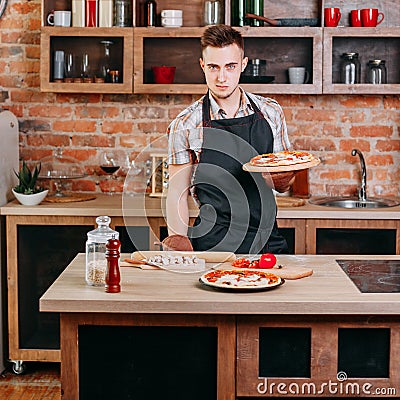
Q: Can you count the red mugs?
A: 3